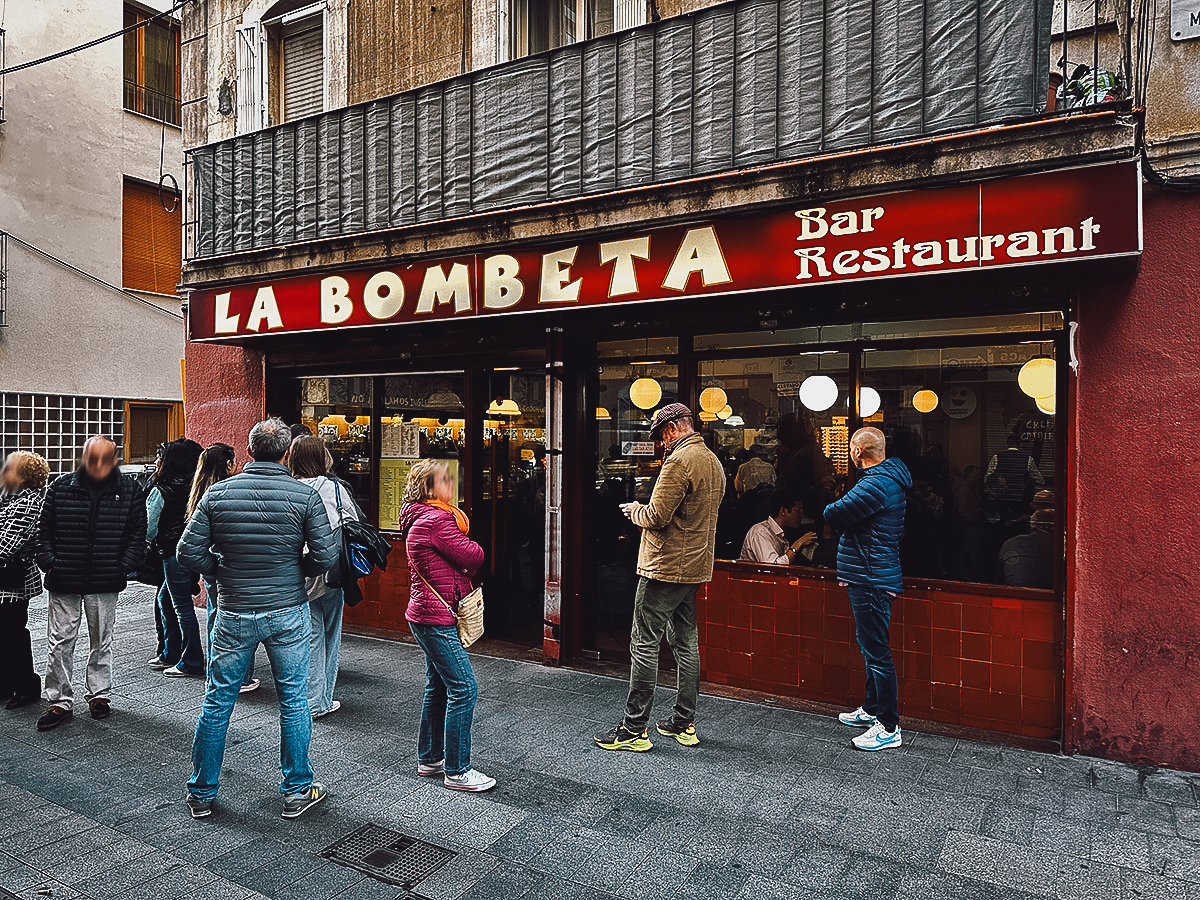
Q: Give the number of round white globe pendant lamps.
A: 2